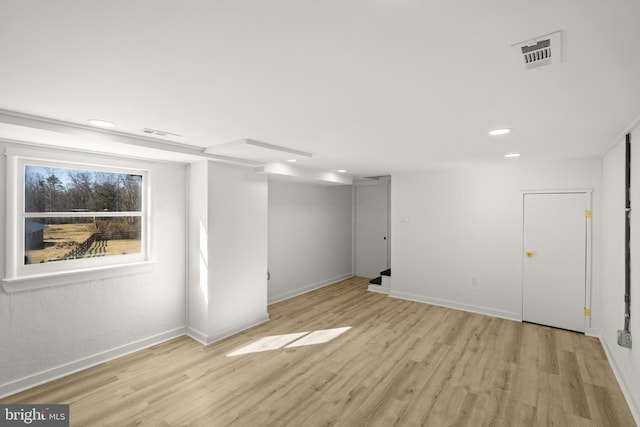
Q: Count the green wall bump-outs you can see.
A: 0